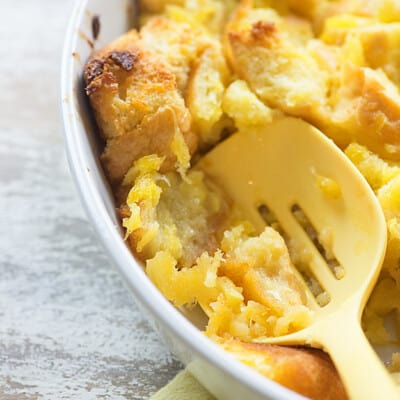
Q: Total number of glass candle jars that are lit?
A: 0